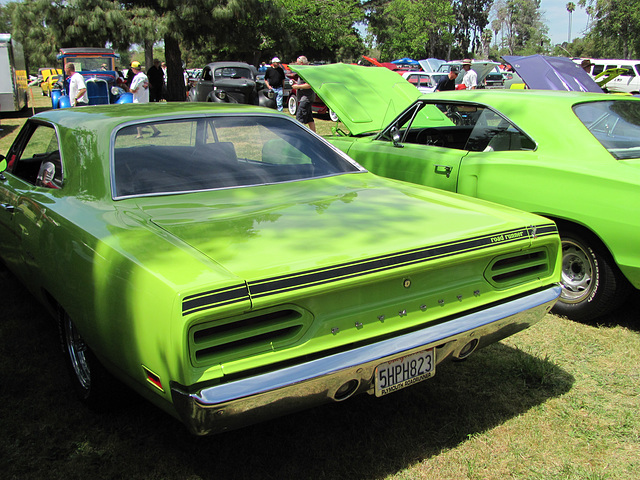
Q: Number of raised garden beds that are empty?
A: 0